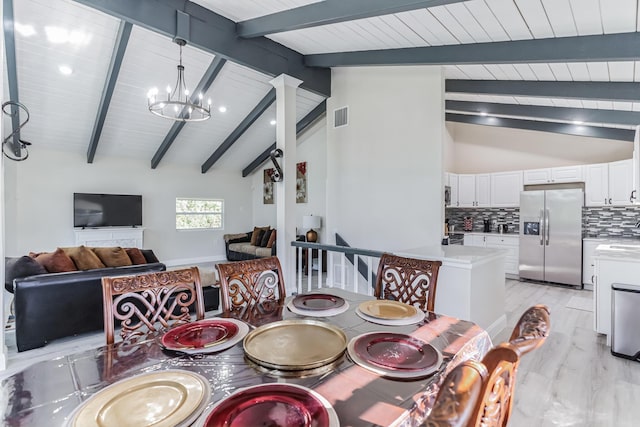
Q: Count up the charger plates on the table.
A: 6